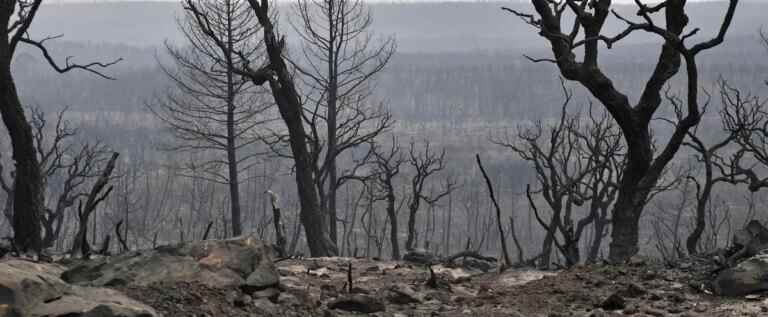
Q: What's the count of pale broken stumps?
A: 1